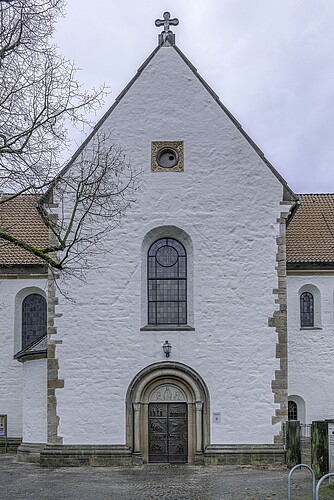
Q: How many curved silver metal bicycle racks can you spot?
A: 2